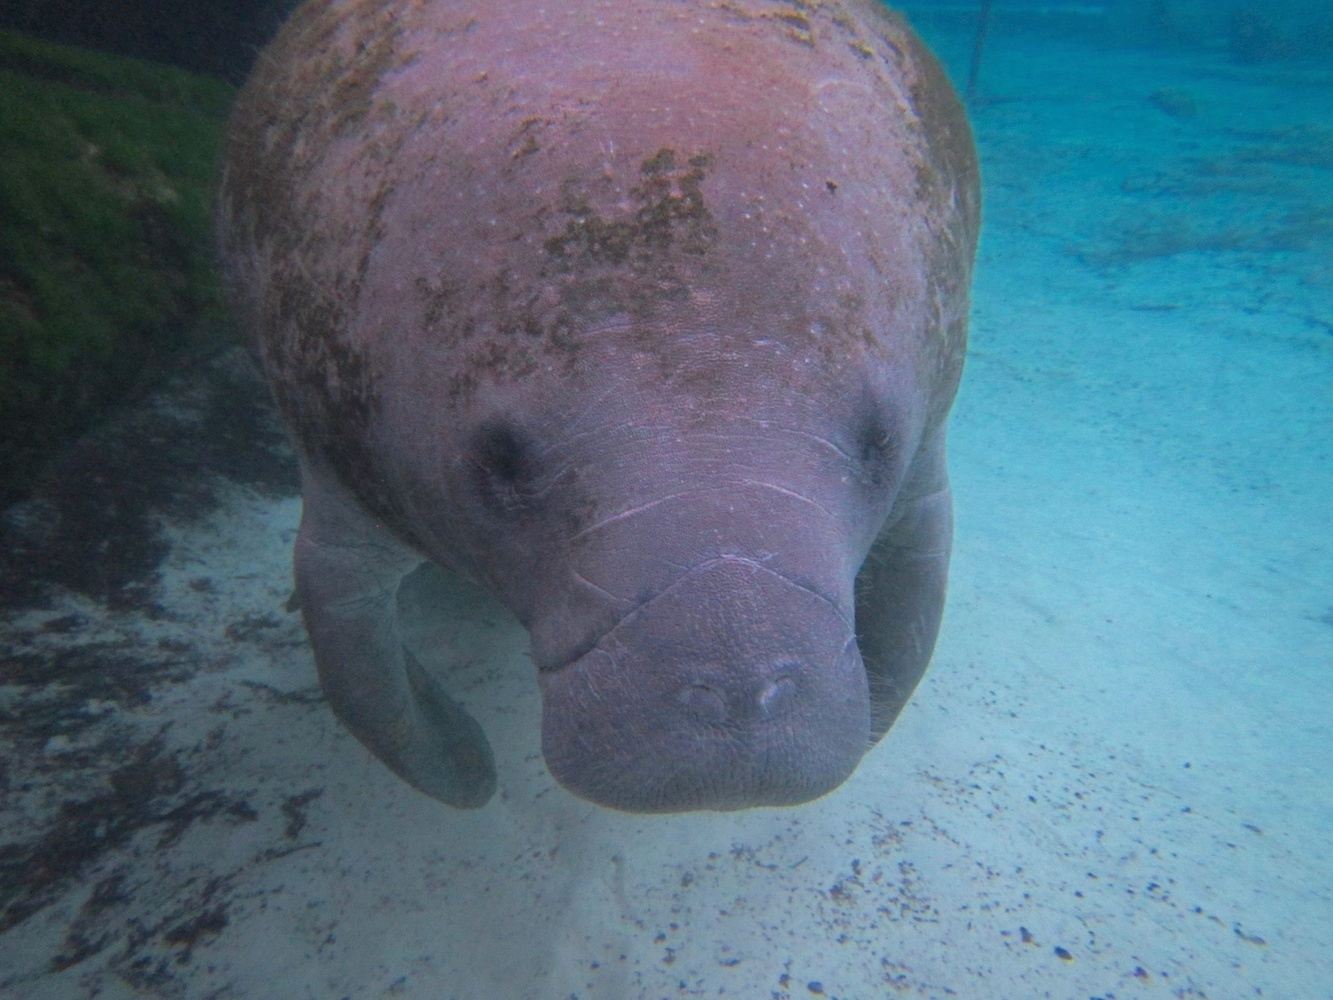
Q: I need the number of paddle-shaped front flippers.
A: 2